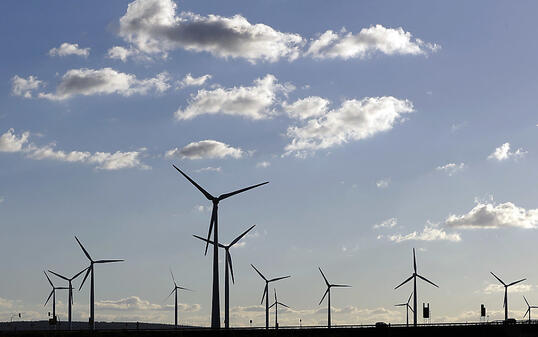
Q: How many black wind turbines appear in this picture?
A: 13